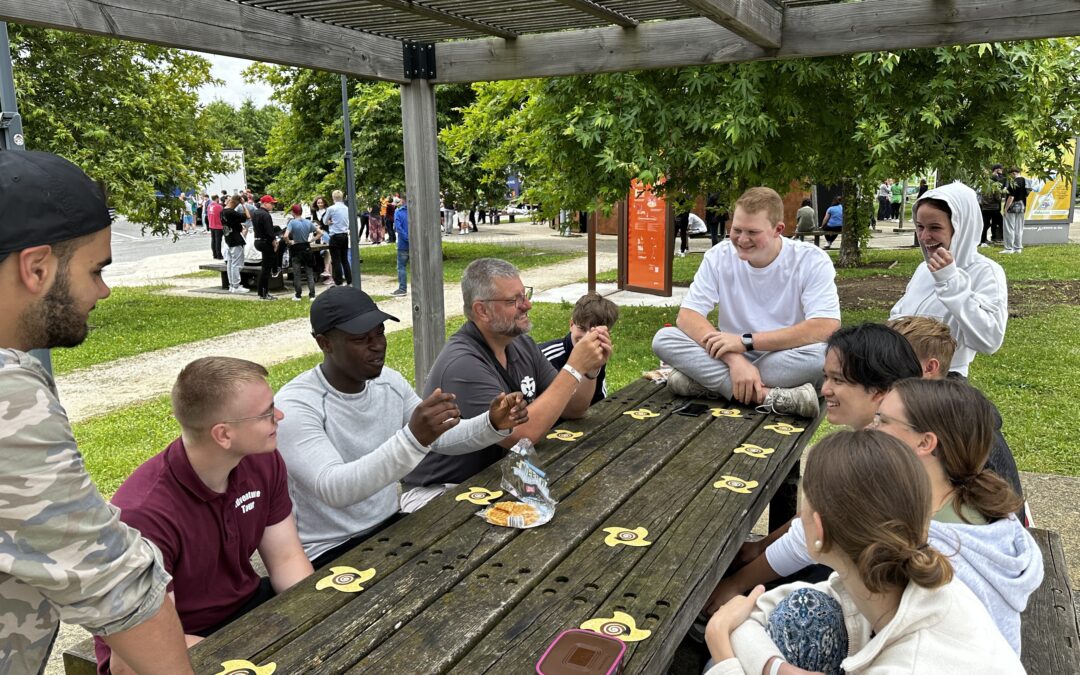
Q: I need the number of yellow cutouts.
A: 11